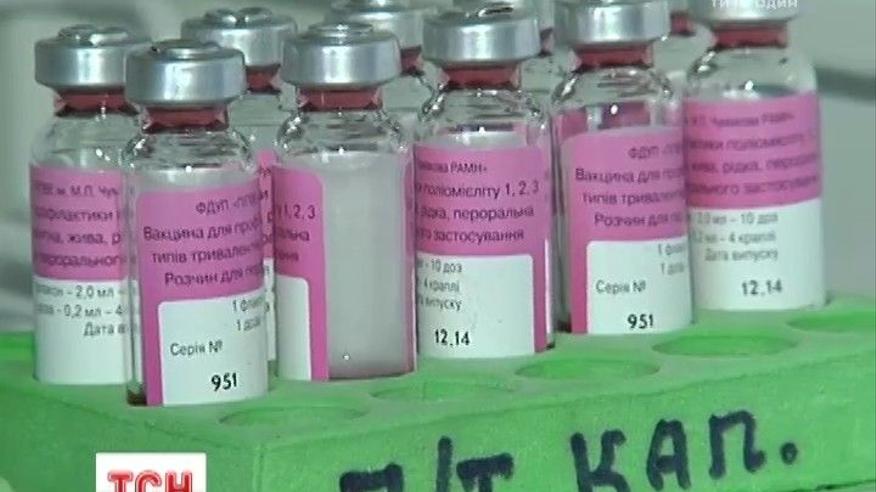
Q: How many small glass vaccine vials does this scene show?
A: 10